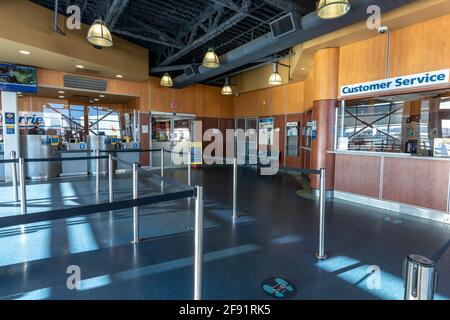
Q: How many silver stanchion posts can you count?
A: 11